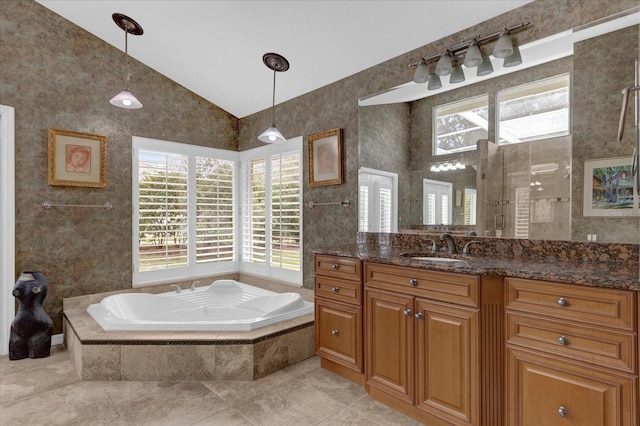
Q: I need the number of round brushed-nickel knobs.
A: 9